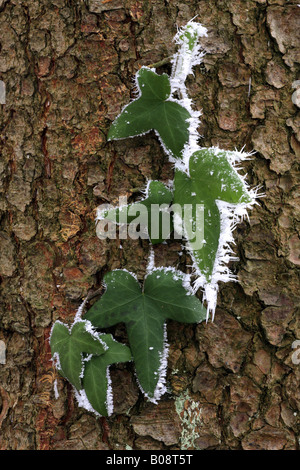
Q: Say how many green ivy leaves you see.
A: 6